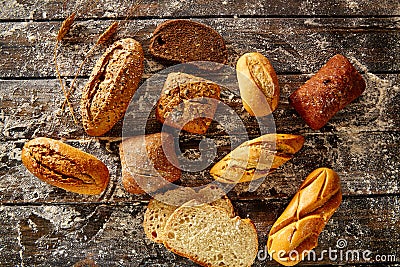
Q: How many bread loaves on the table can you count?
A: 8